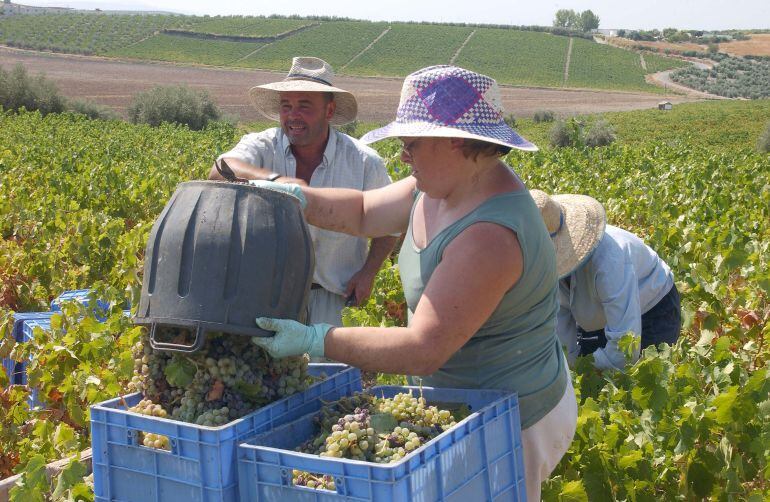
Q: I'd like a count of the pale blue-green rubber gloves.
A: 2